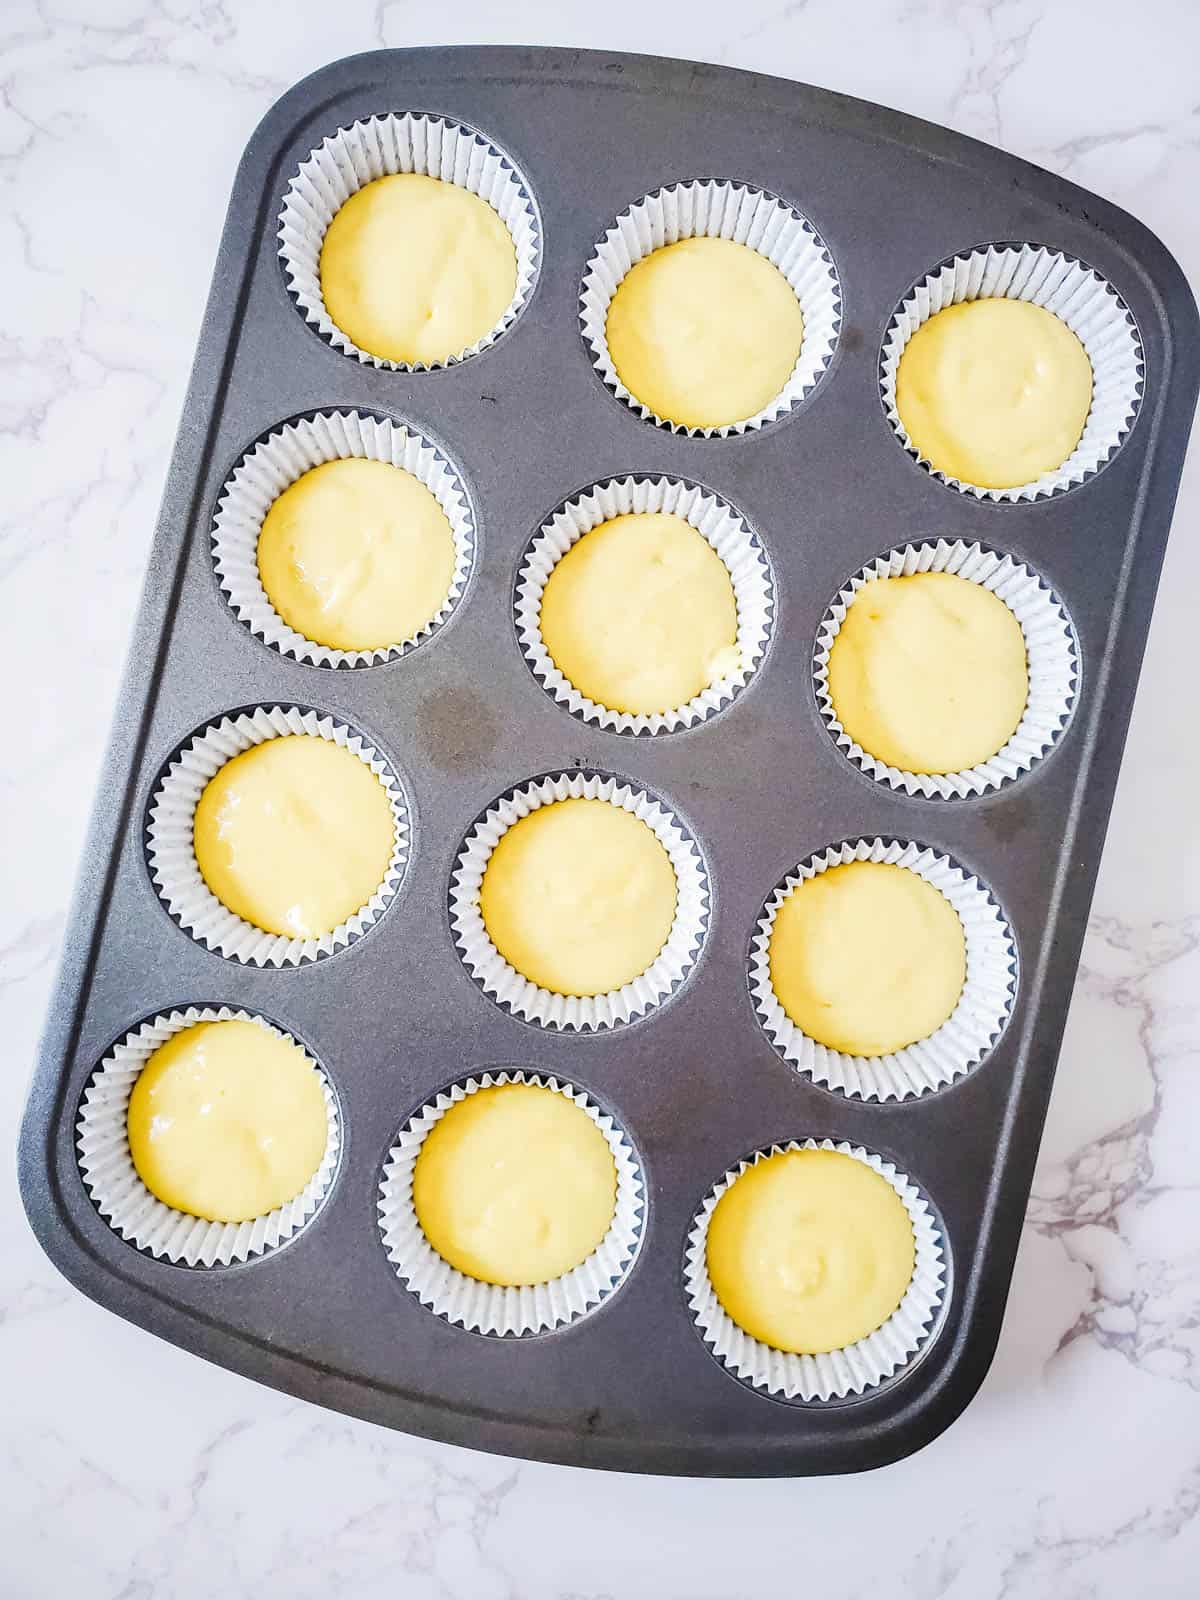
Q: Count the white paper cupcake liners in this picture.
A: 12